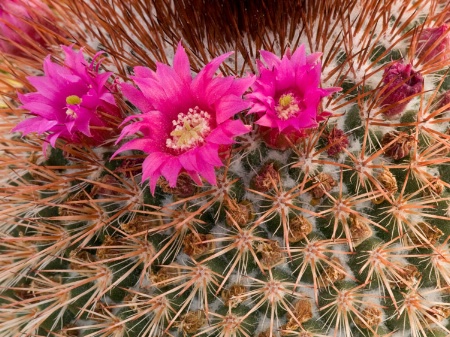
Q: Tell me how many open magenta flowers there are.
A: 3